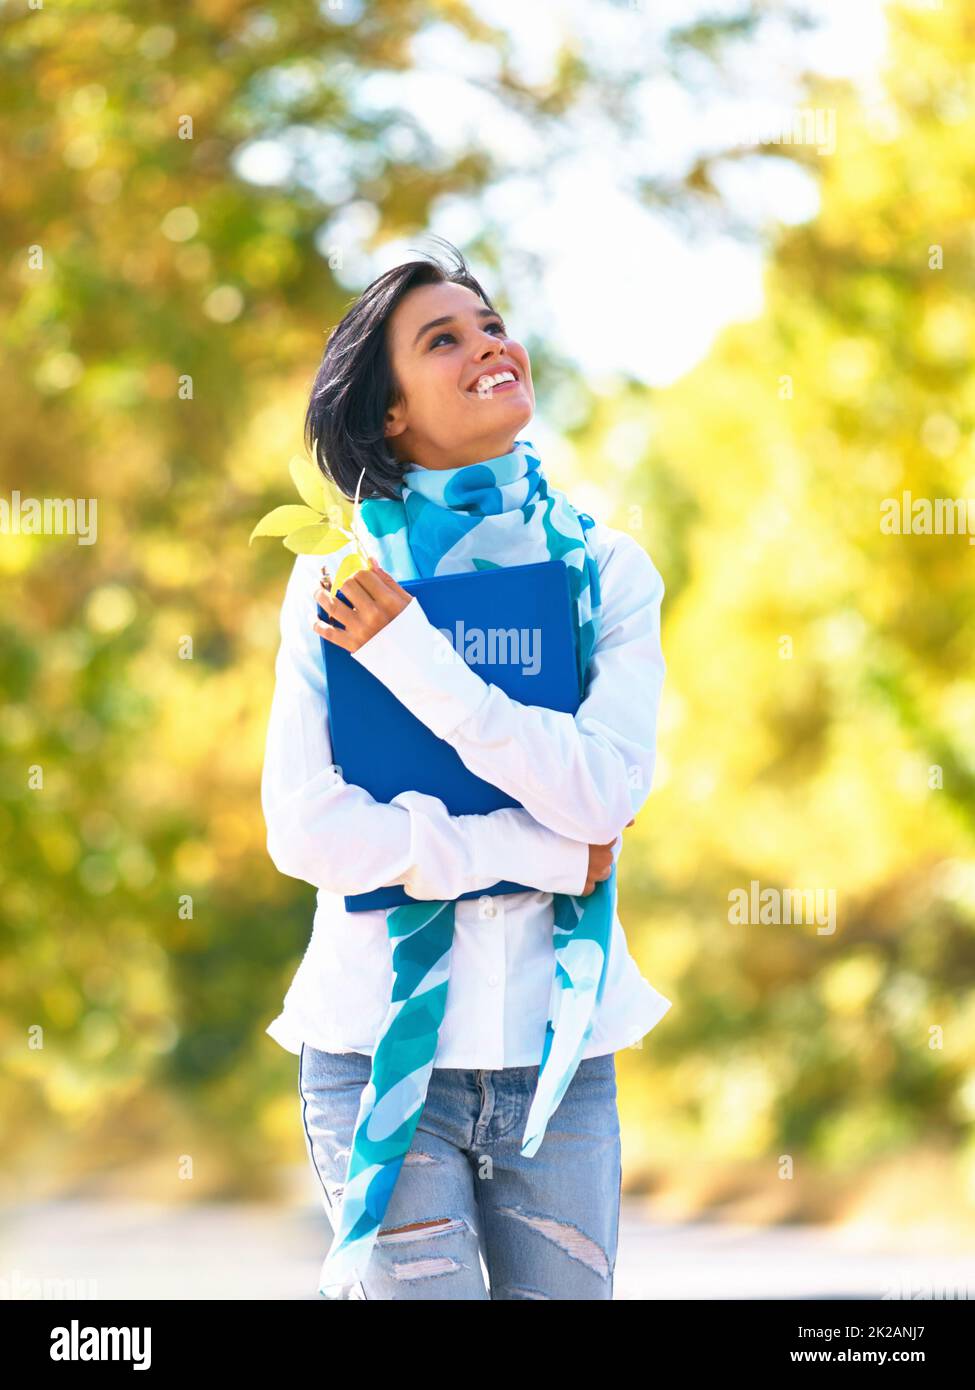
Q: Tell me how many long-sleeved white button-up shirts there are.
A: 1